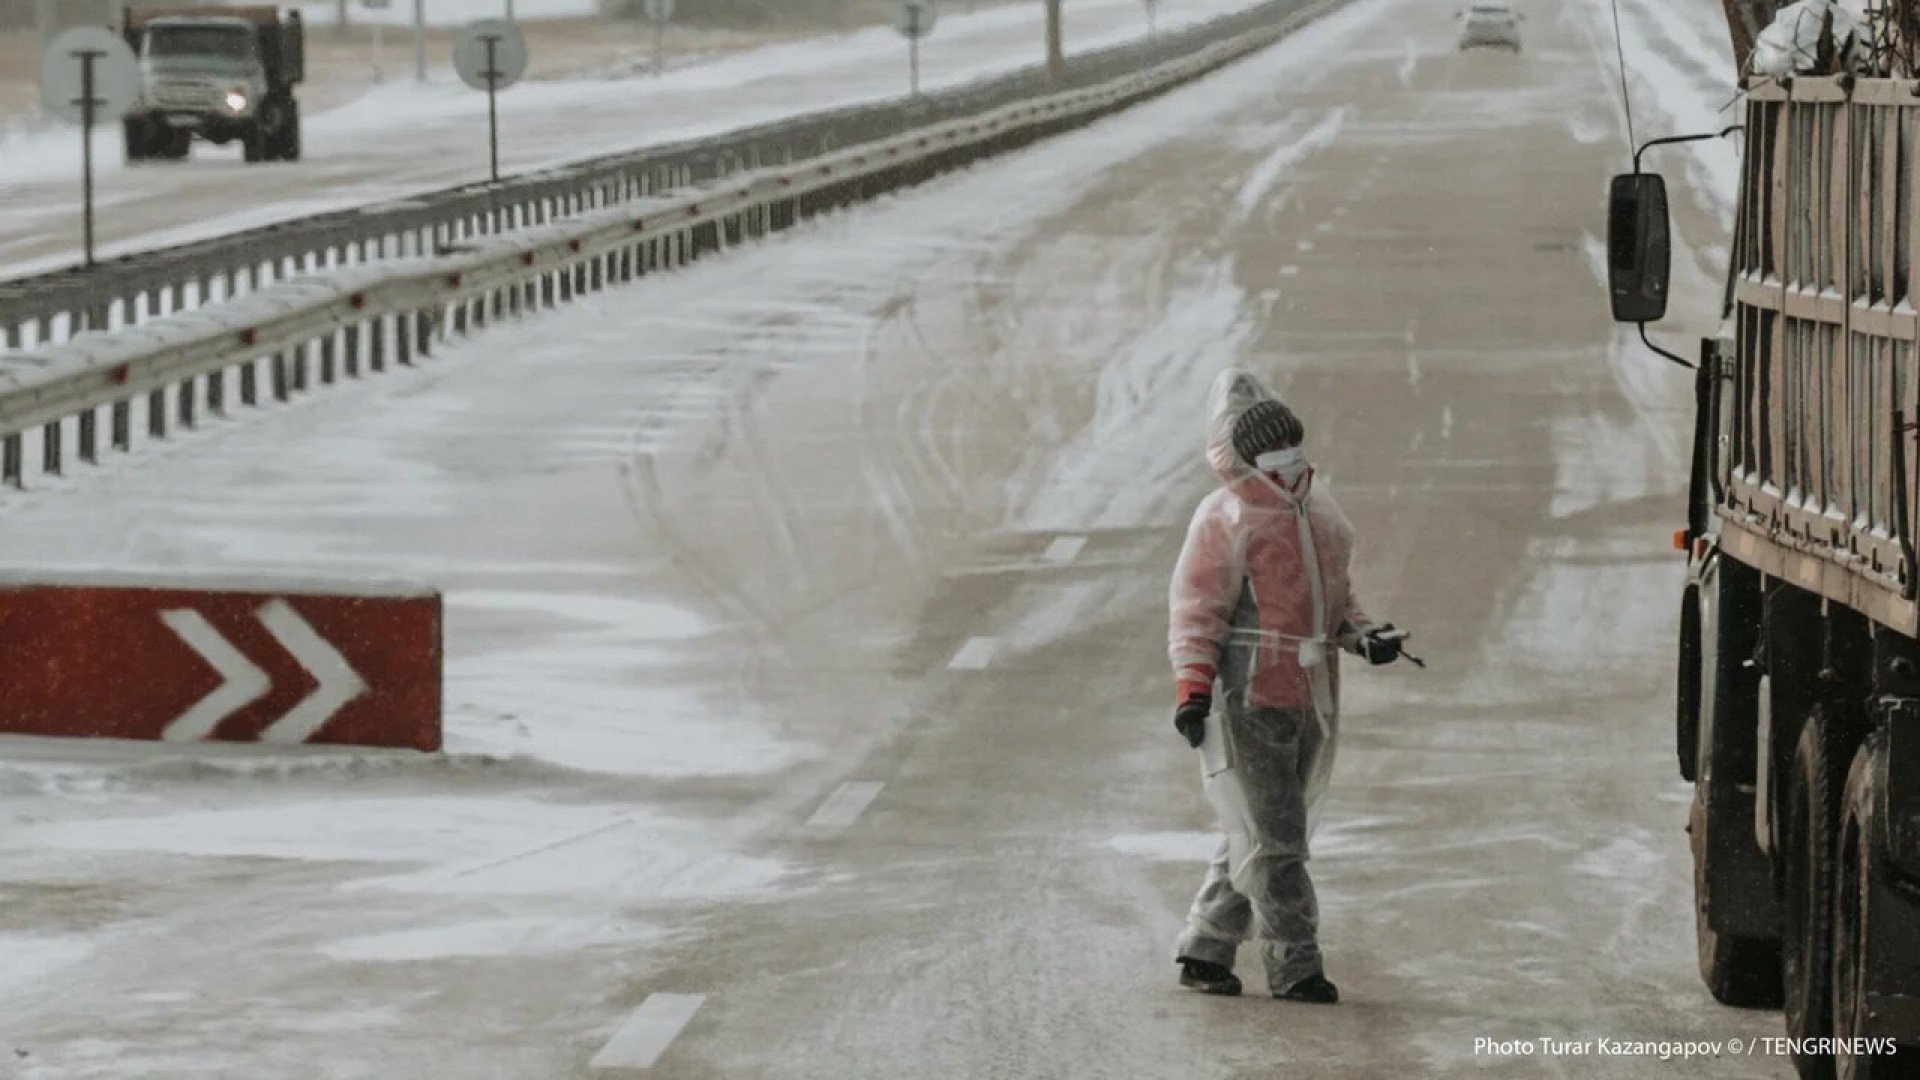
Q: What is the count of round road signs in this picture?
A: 3